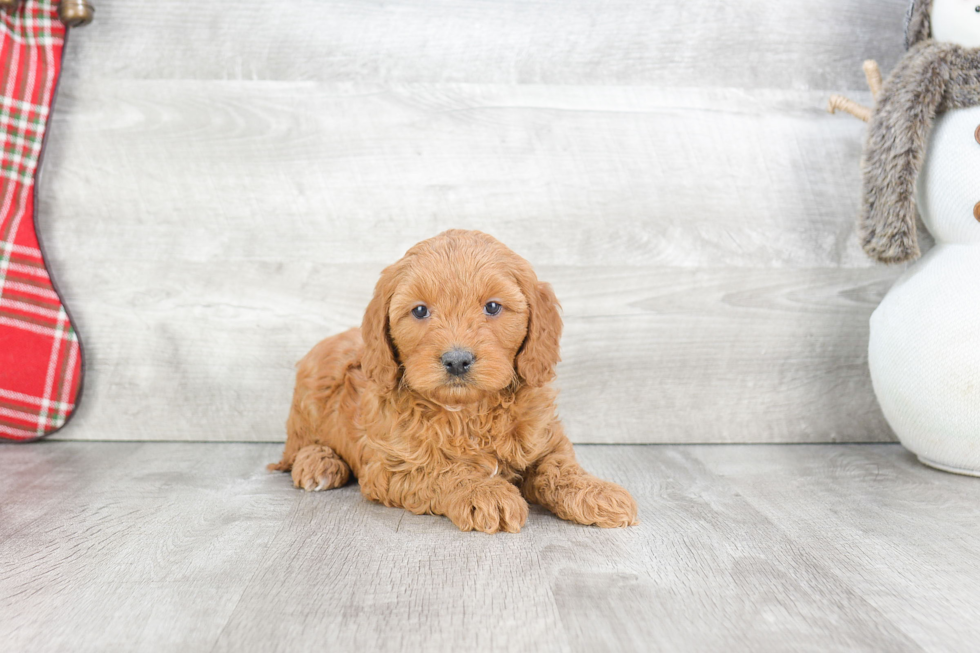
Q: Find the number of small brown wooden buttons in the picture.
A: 2